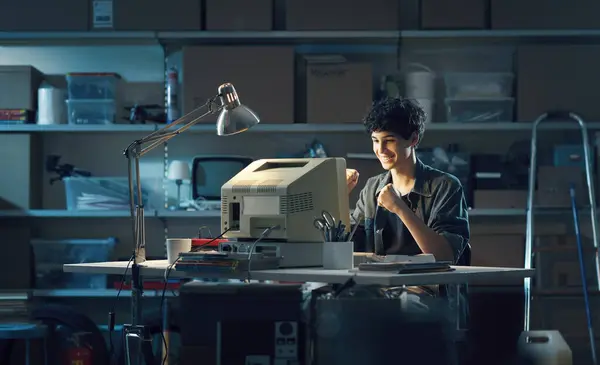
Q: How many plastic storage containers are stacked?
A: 4